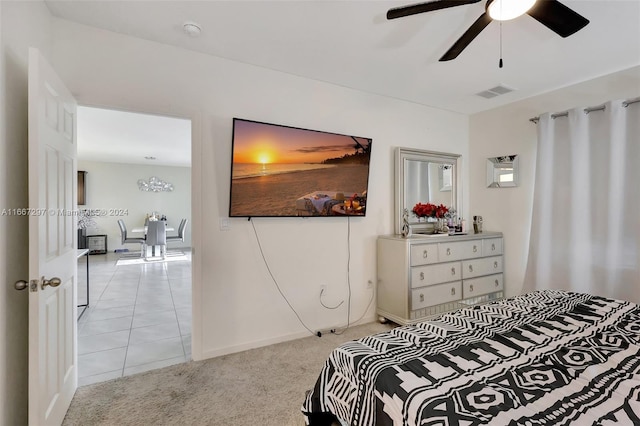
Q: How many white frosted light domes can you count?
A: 1